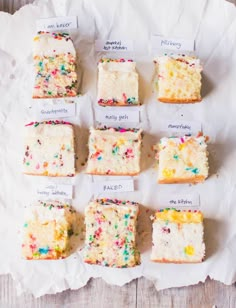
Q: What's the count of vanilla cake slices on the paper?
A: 9